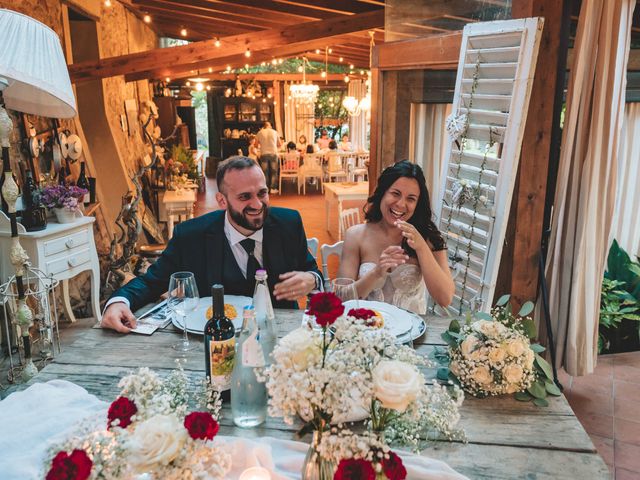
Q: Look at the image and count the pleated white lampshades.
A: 1